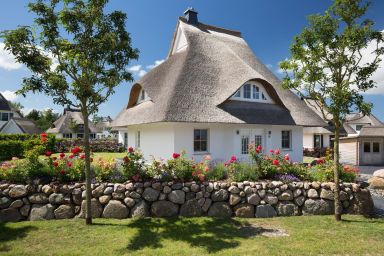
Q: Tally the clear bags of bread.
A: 0